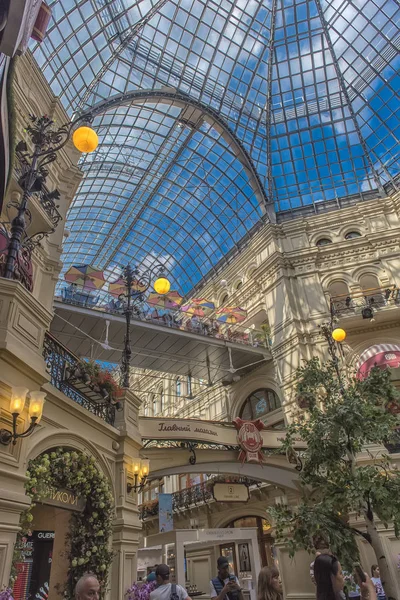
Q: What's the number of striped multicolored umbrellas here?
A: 5